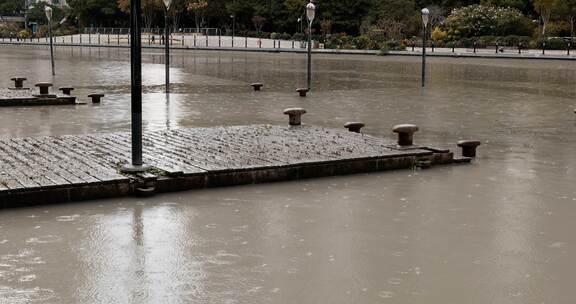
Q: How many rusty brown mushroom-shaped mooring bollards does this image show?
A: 10